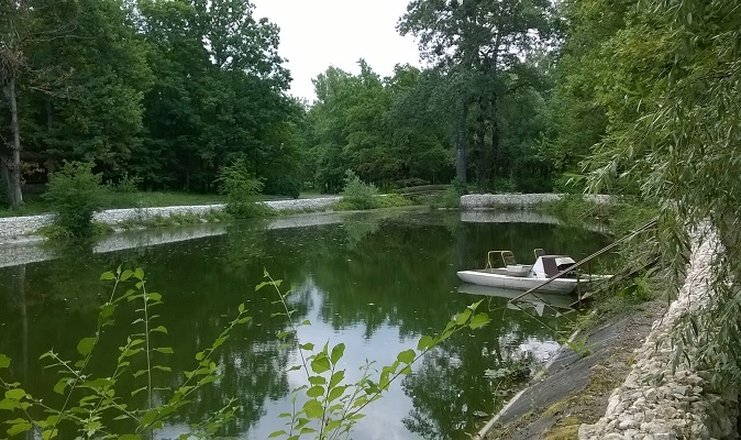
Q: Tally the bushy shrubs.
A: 3